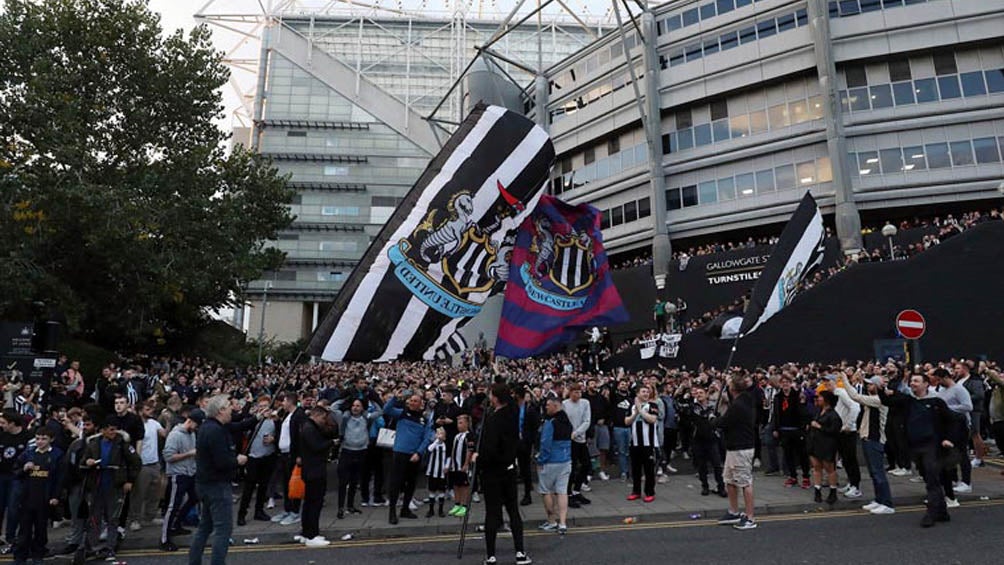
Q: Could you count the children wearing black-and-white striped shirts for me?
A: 2